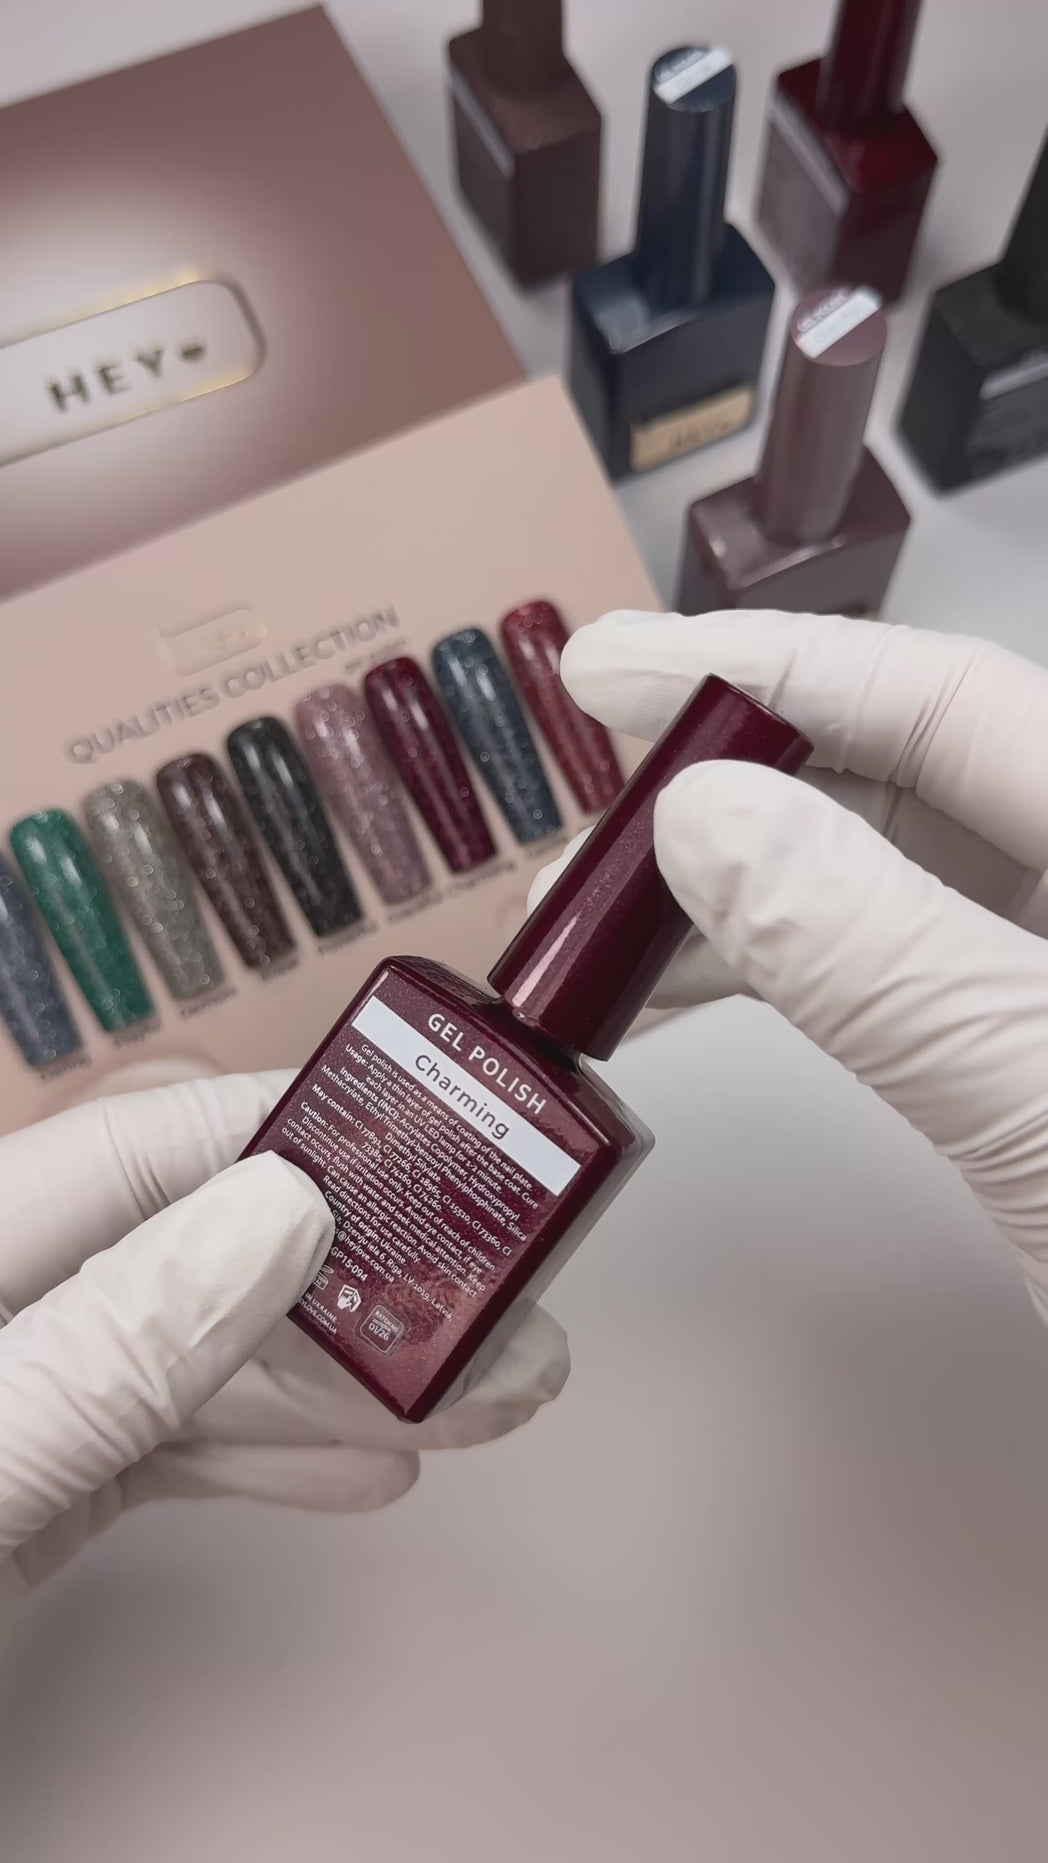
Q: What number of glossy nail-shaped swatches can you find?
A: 9